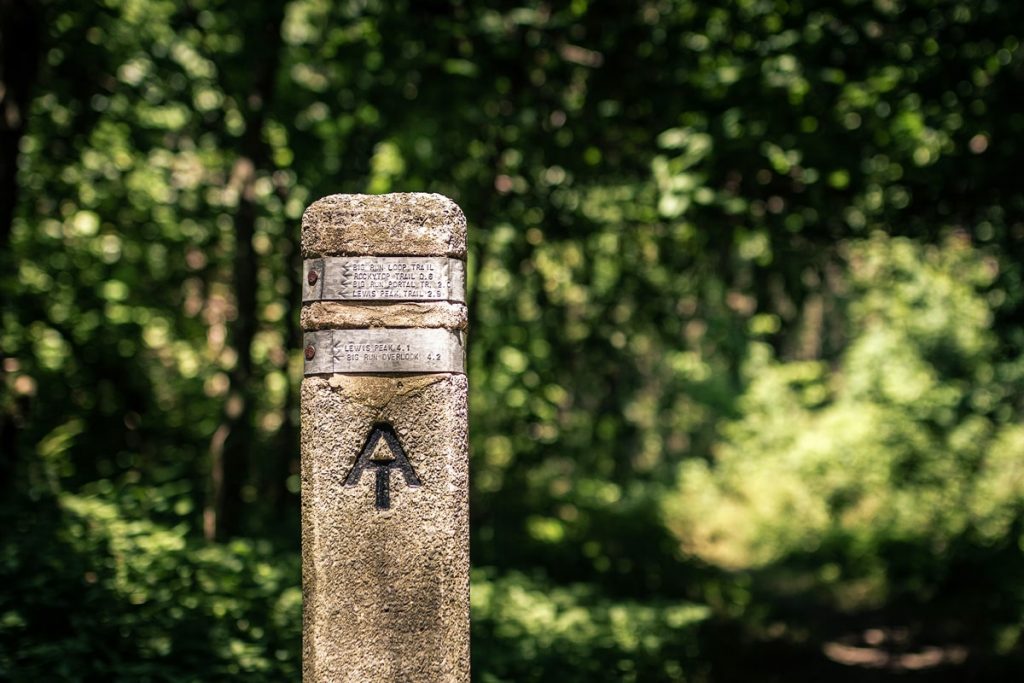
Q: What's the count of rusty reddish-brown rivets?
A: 2